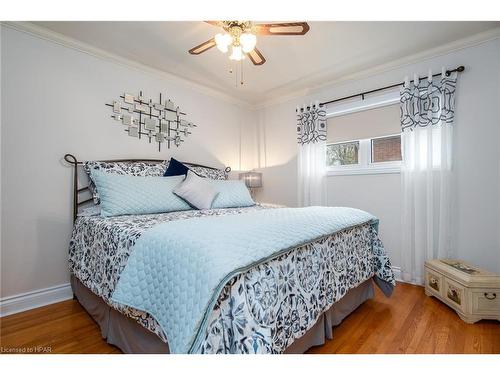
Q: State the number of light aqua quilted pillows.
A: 2